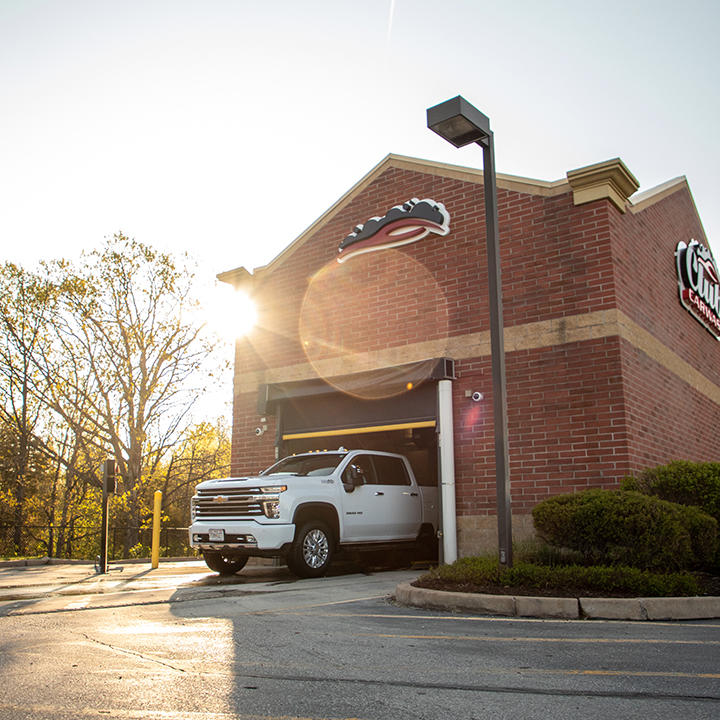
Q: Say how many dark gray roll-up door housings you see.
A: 1